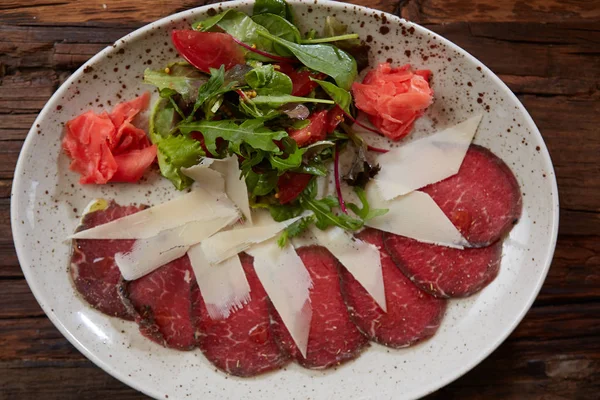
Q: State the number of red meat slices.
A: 7